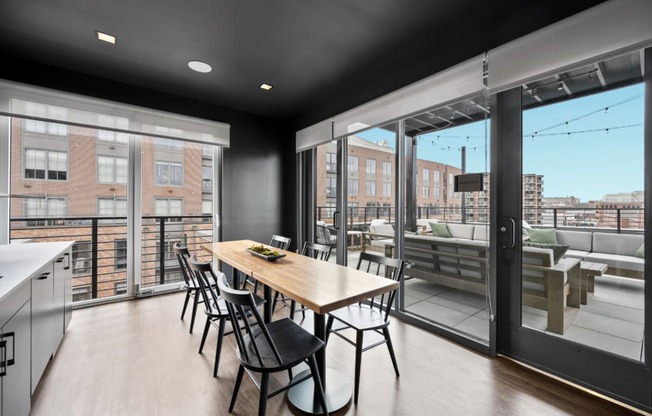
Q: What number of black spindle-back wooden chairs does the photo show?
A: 6